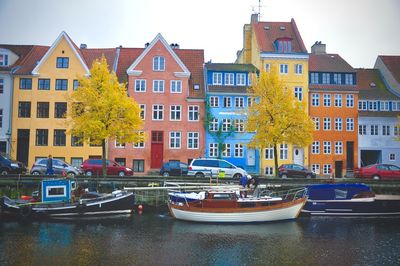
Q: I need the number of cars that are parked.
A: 7